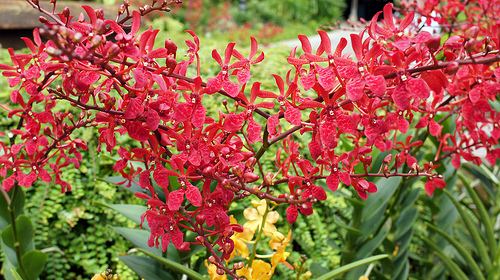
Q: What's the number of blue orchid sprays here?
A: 0